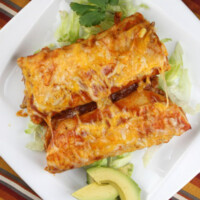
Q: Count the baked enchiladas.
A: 2